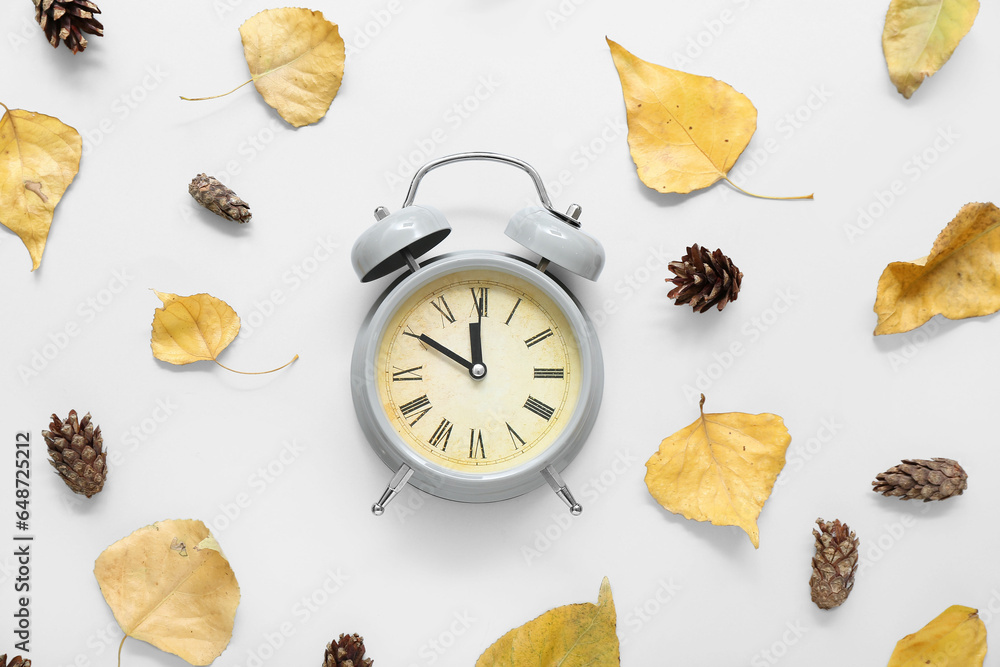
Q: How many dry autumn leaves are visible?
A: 10